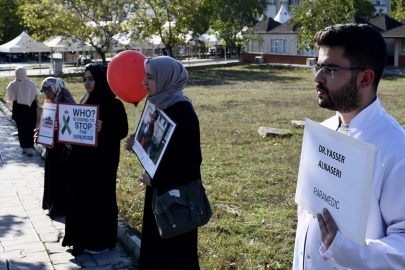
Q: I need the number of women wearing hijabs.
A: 4